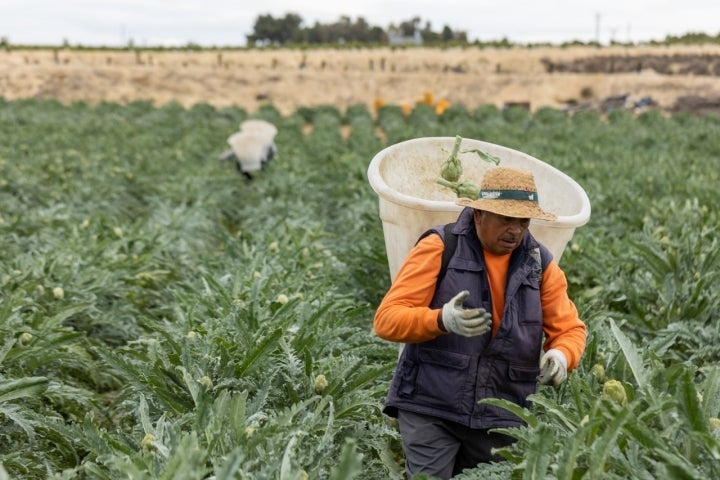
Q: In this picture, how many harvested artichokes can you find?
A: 2